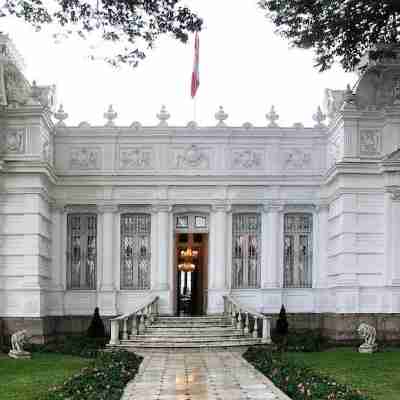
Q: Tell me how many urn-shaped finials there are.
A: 6